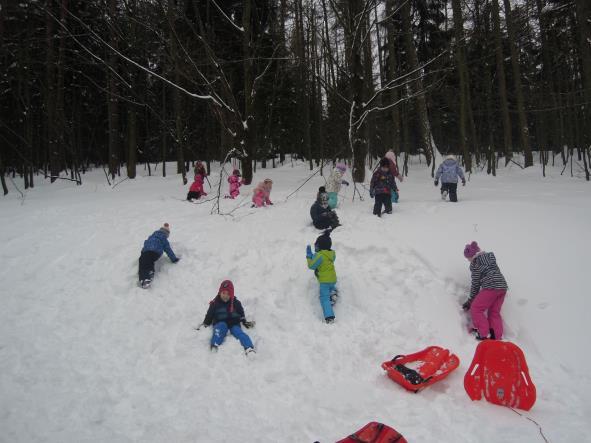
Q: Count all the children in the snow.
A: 13